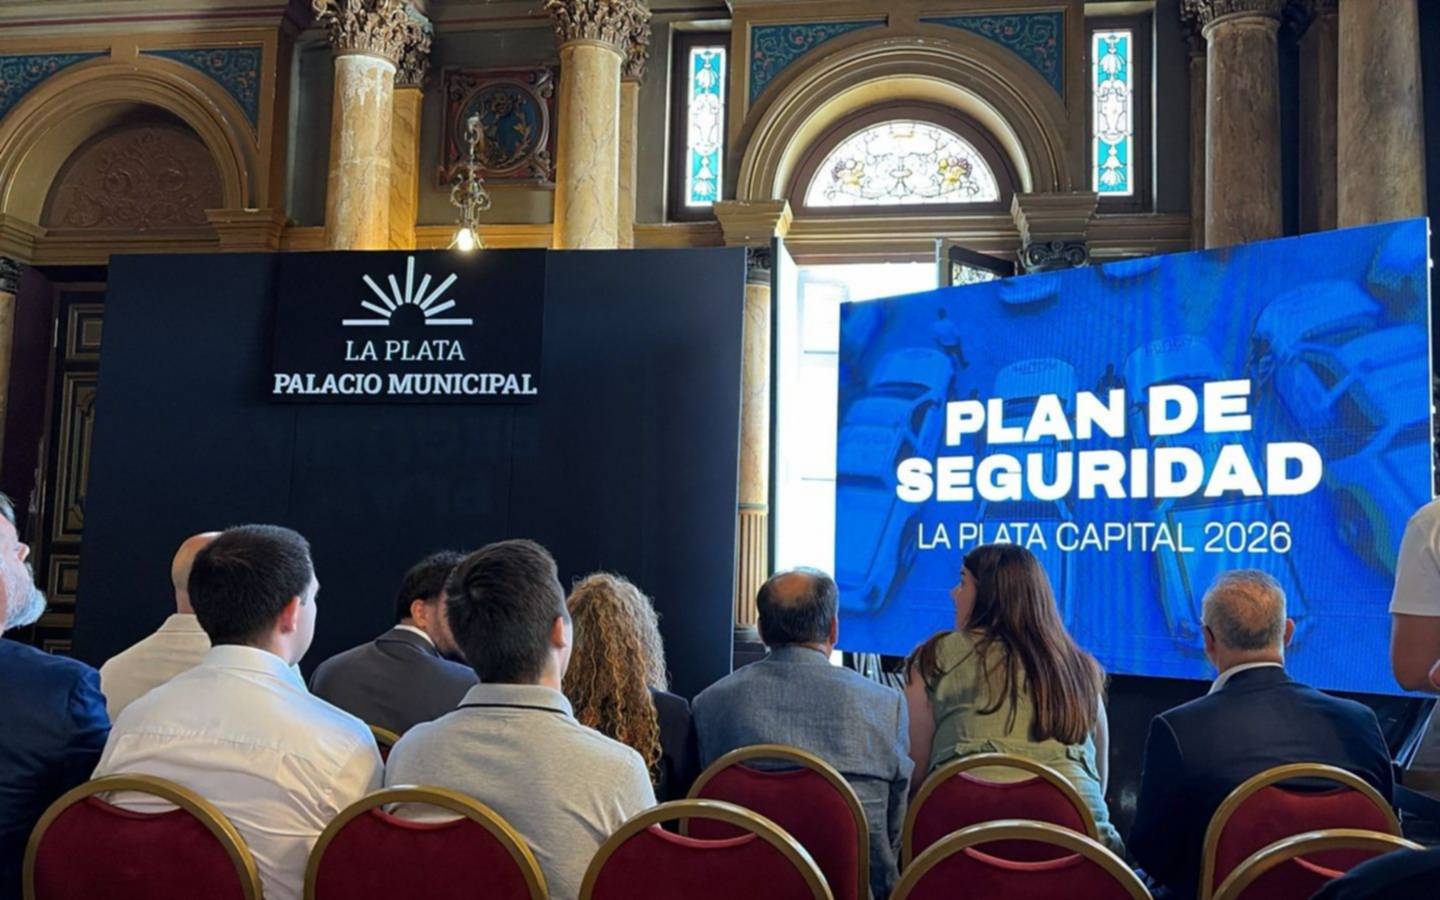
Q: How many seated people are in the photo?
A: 9